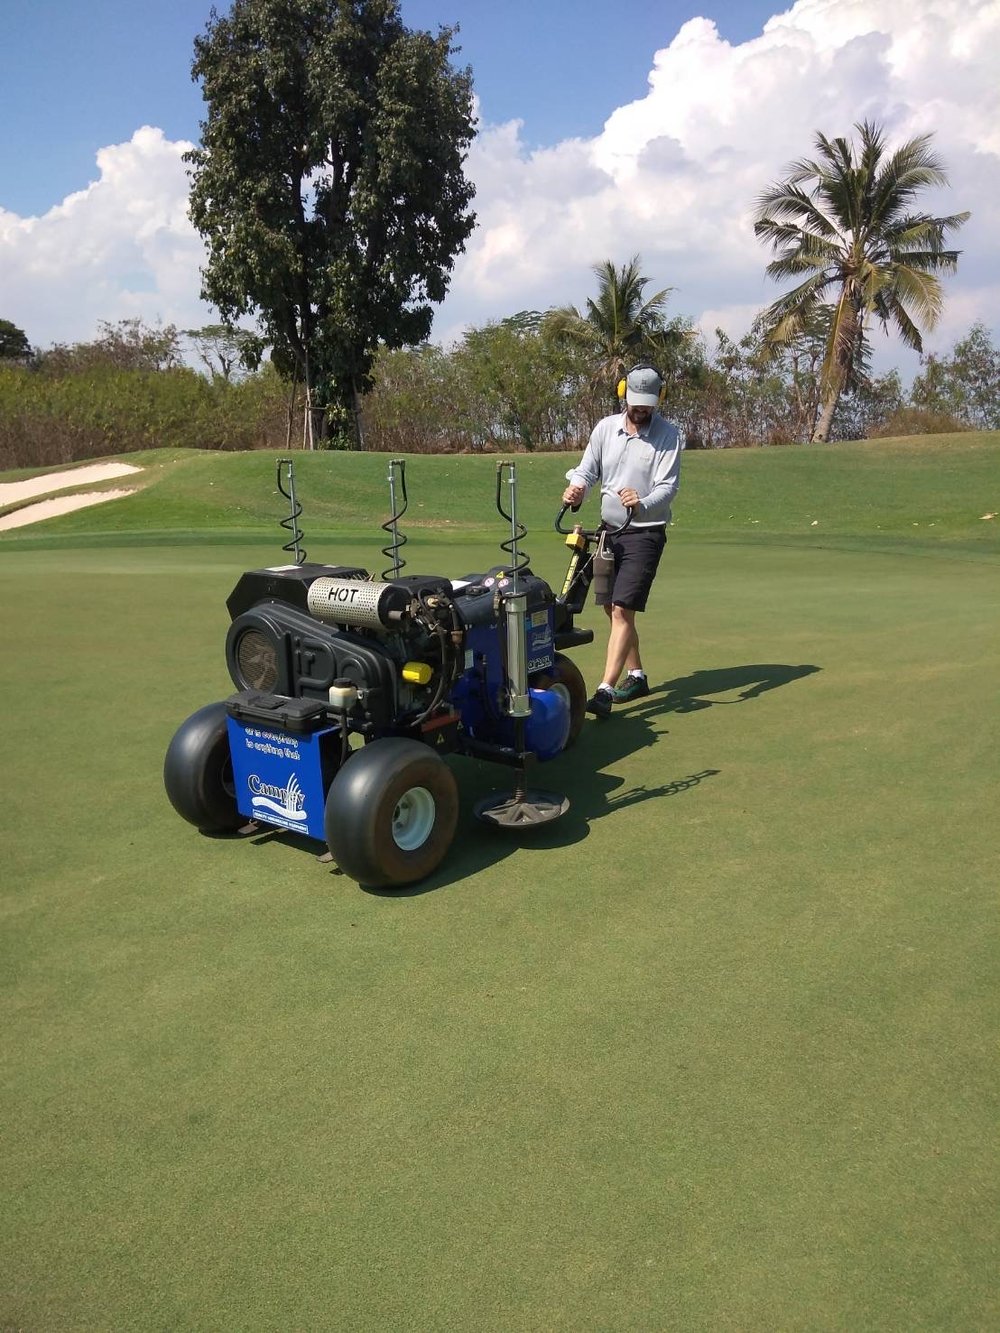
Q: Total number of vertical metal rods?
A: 3